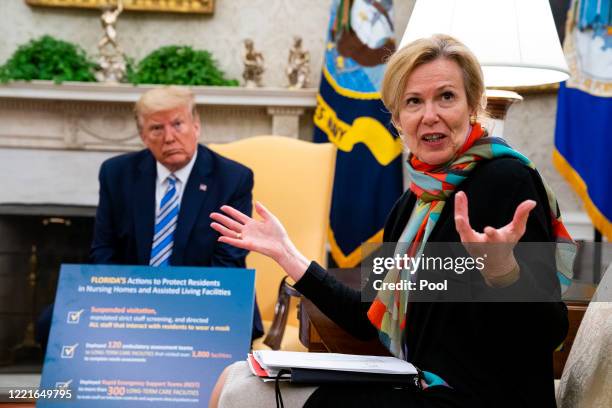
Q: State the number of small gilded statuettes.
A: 3